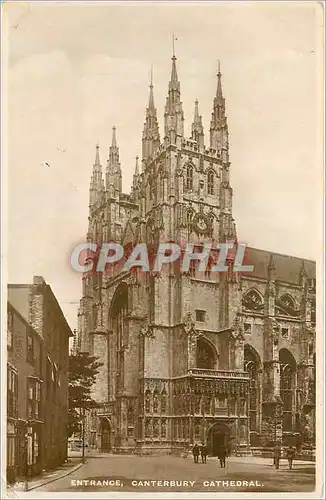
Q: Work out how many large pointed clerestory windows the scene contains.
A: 2